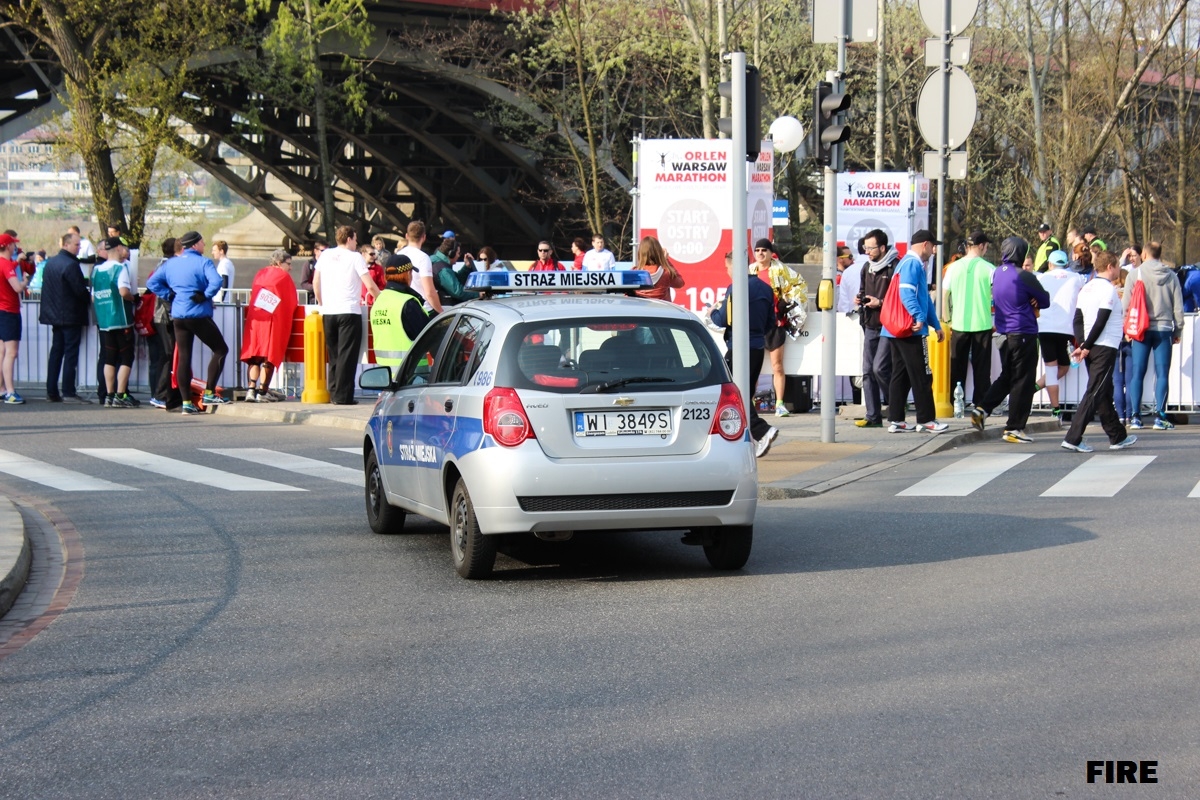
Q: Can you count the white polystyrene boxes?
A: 0